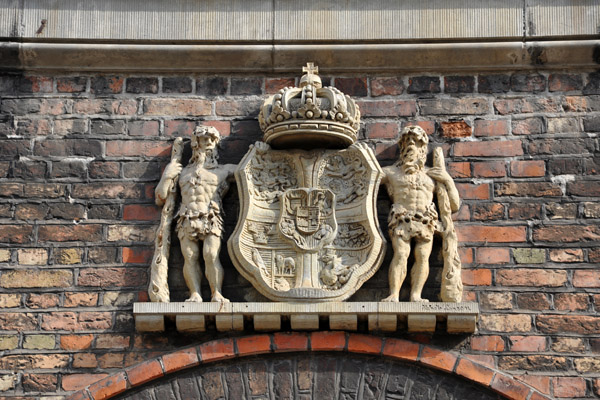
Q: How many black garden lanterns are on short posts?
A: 0